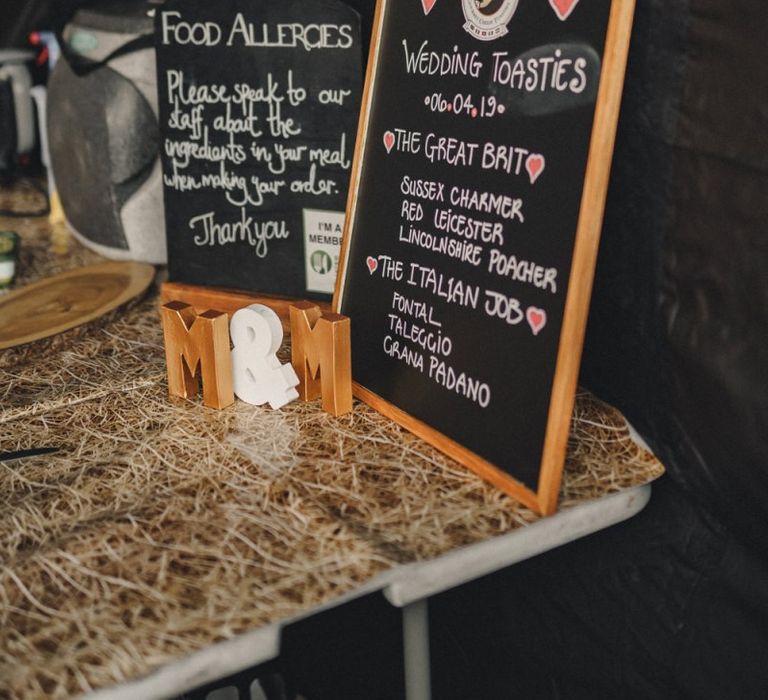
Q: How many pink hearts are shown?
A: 6